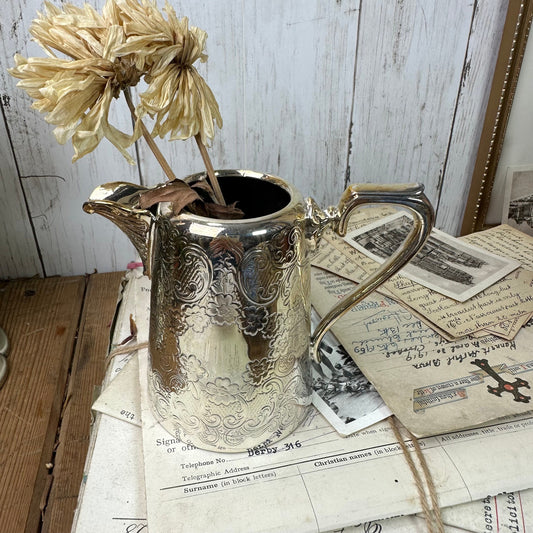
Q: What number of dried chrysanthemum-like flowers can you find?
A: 2